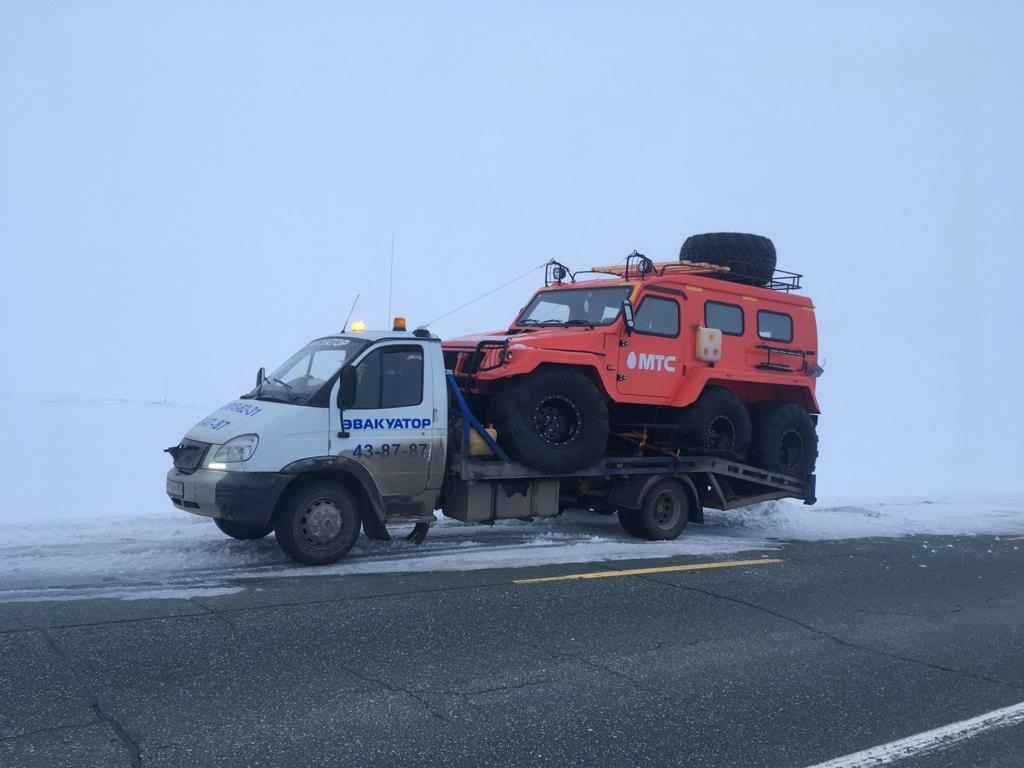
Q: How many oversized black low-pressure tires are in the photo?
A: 4